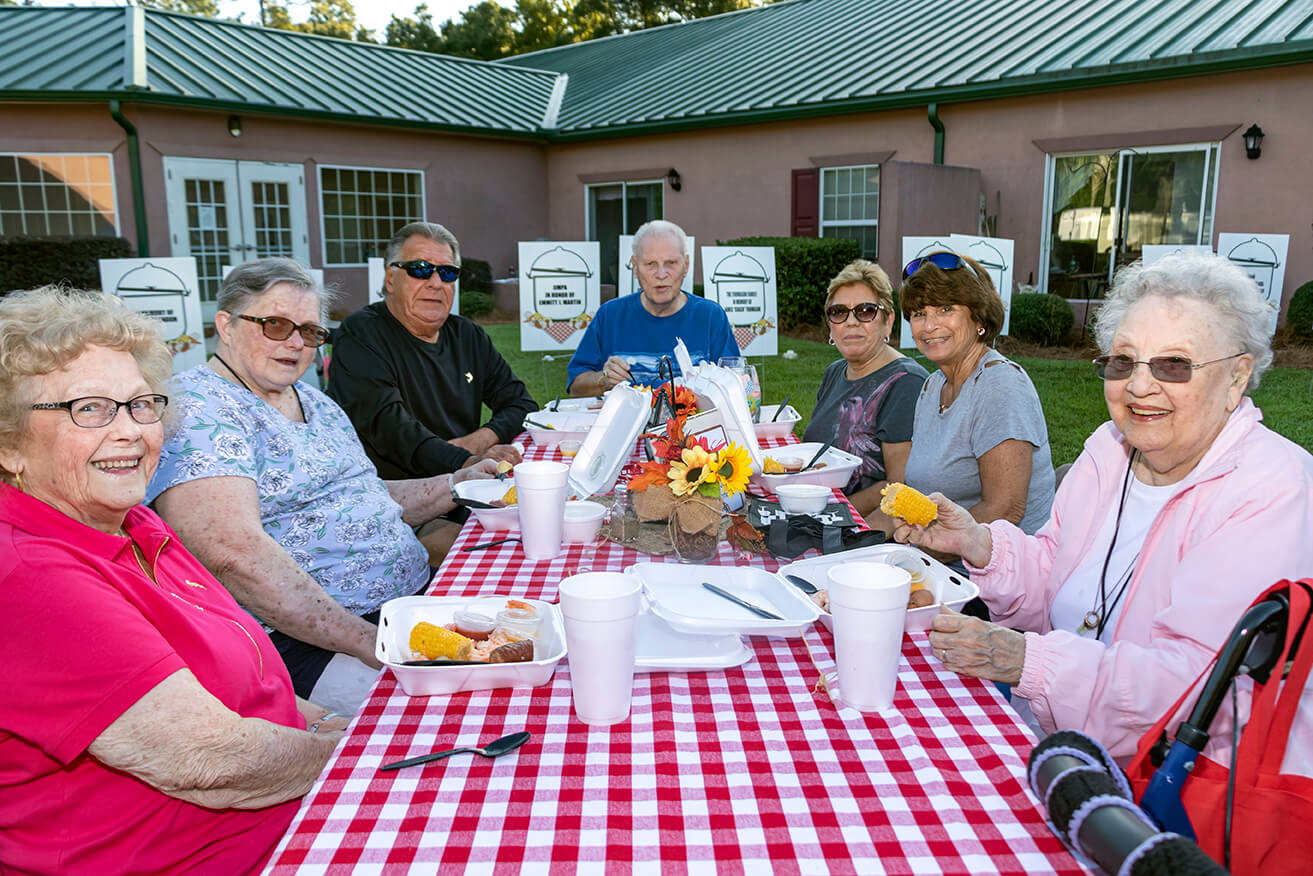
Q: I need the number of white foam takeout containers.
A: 7